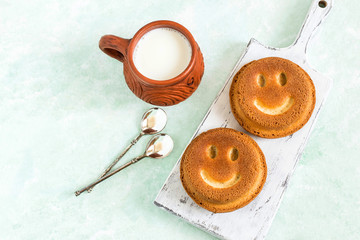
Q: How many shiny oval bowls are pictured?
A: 2